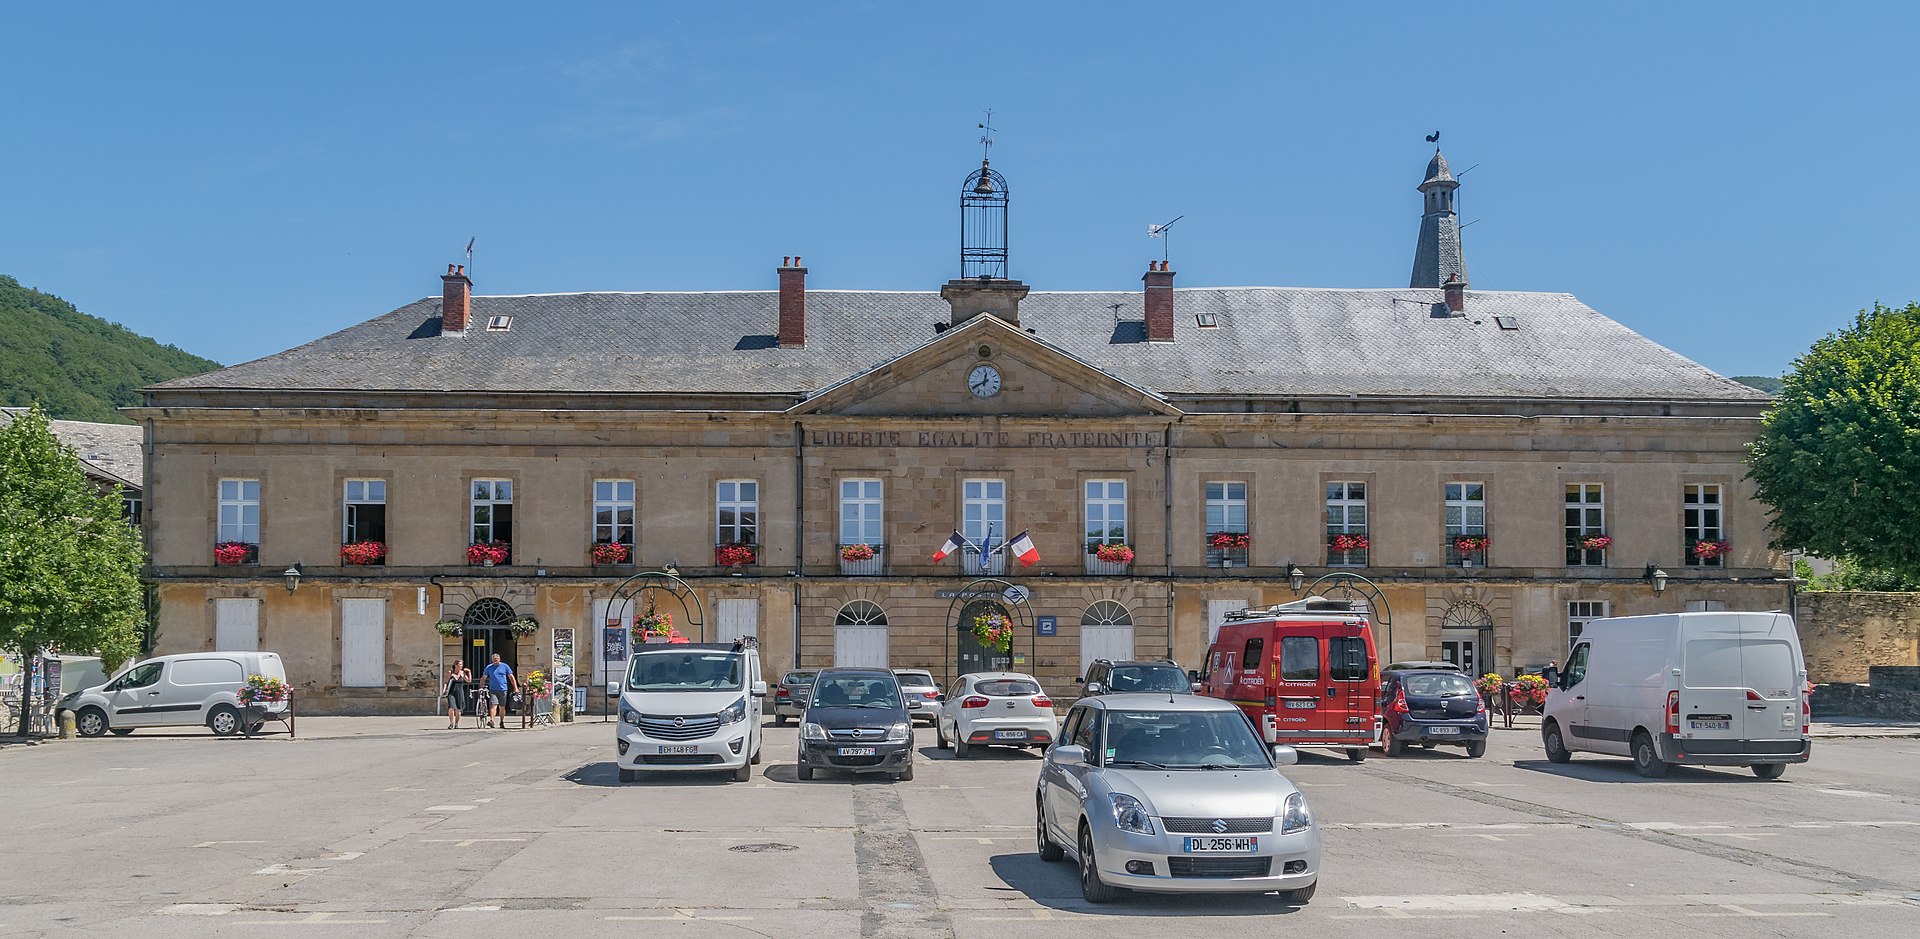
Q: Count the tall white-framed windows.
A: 13